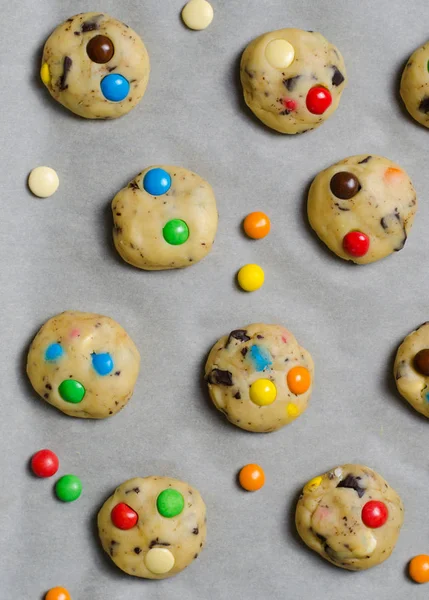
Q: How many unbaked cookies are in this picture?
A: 10